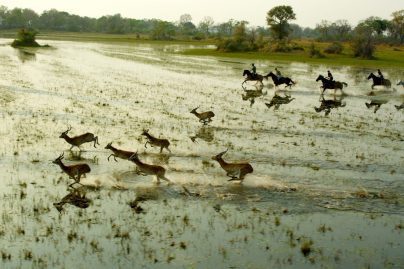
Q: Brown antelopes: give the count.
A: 7